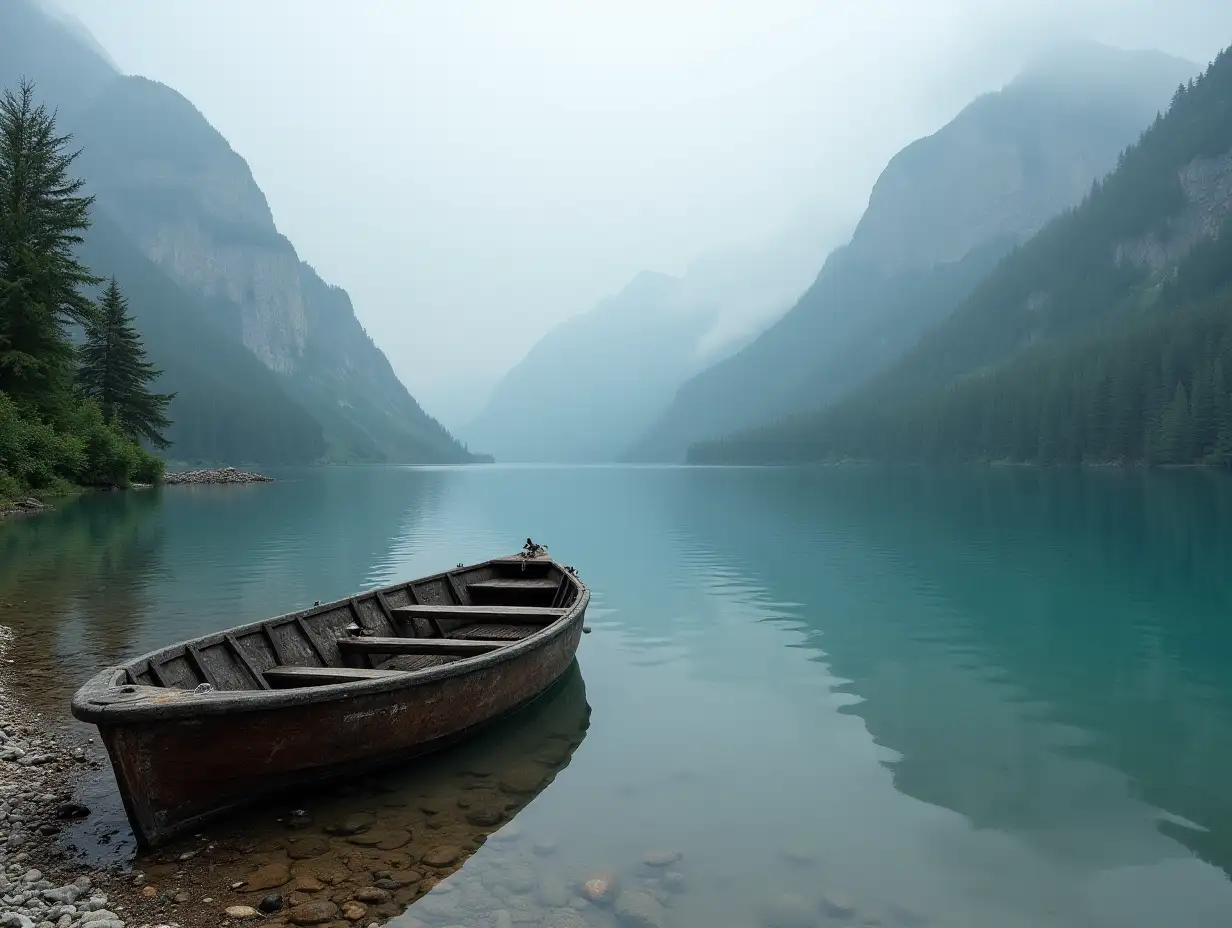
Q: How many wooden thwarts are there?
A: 4